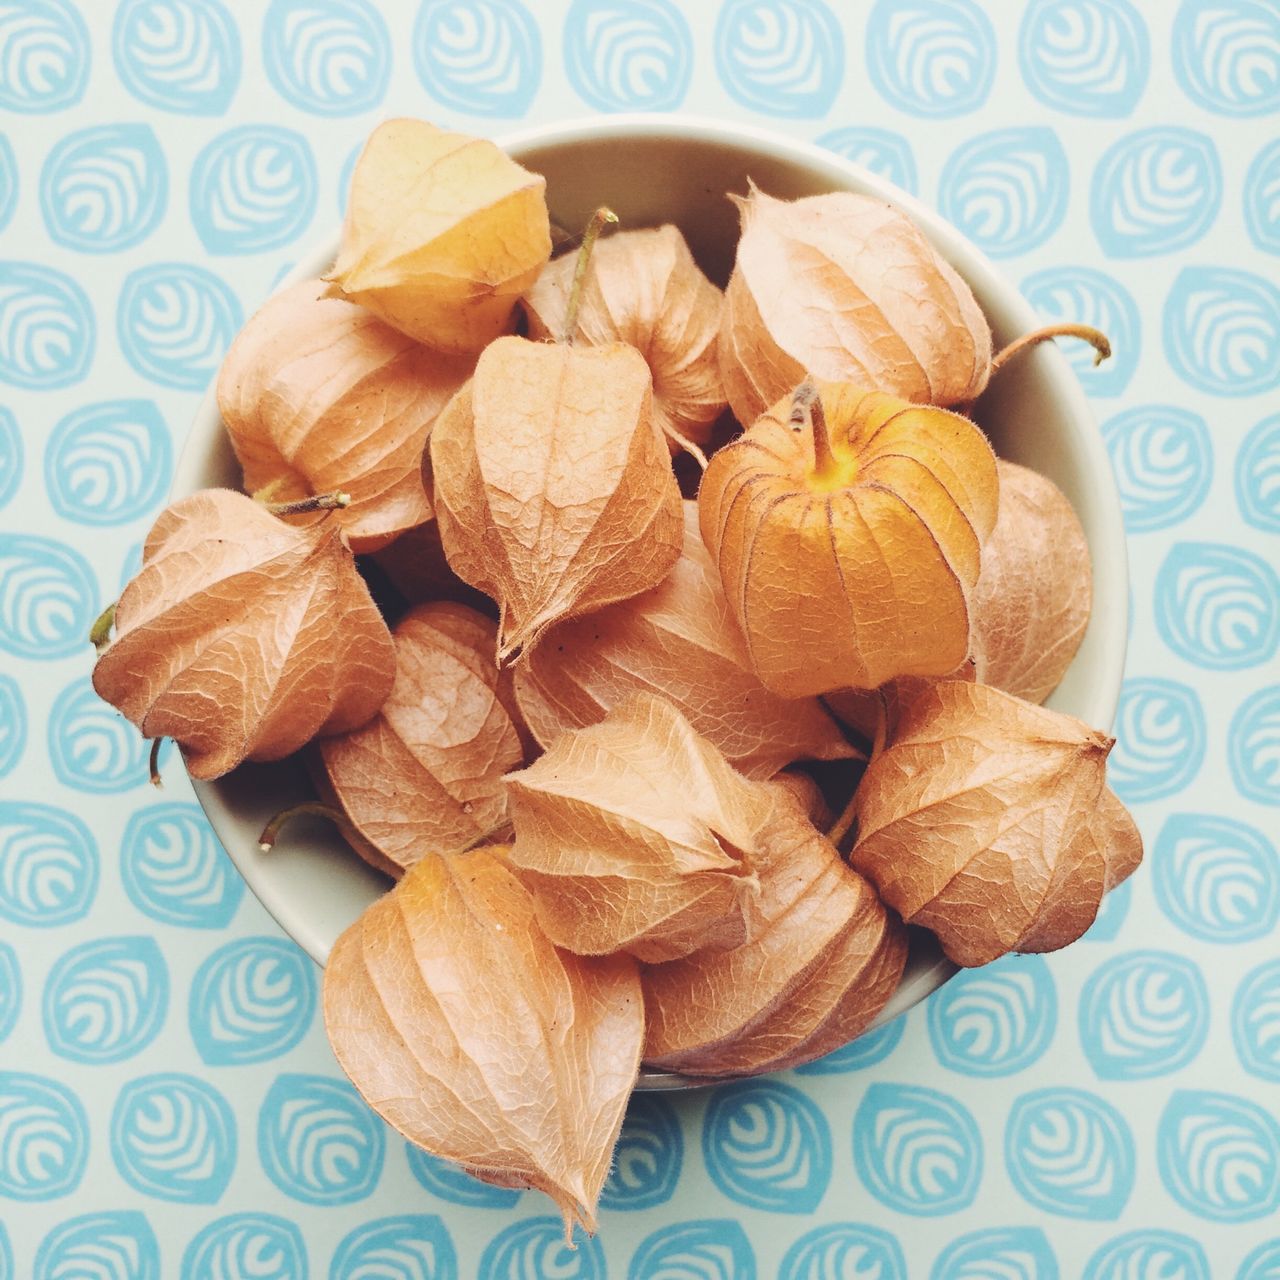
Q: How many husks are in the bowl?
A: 14